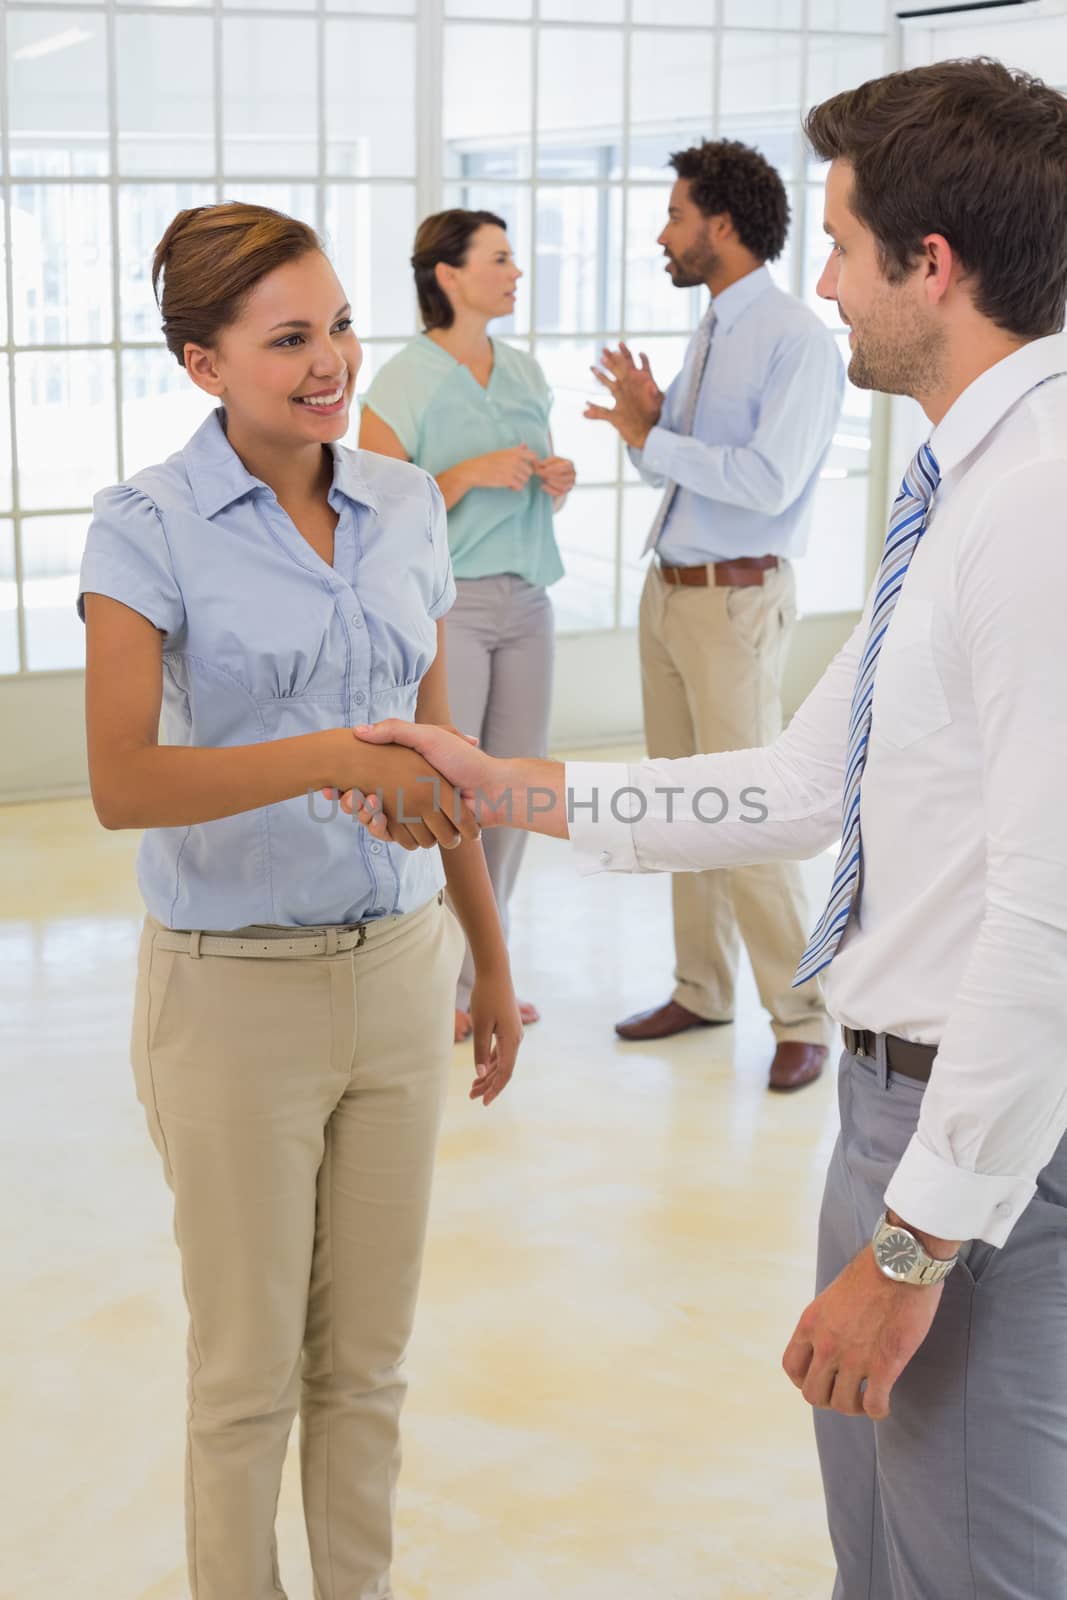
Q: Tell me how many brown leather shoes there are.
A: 2